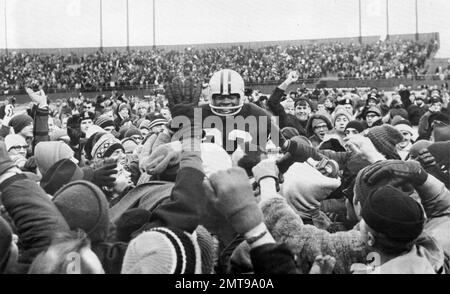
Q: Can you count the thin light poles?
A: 7